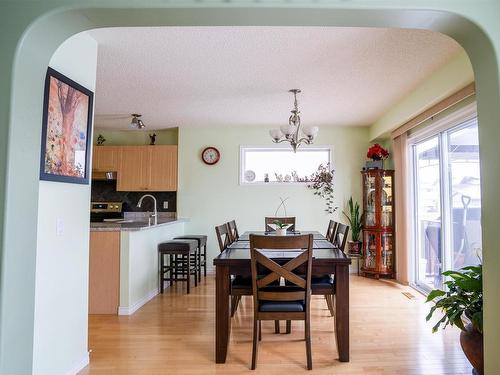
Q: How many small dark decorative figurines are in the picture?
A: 2